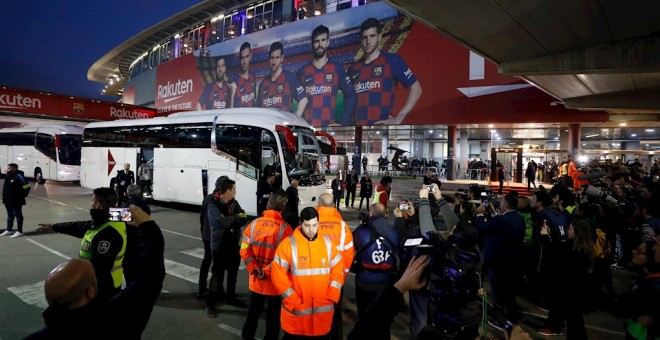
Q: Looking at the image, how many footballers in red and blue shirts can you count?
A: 5